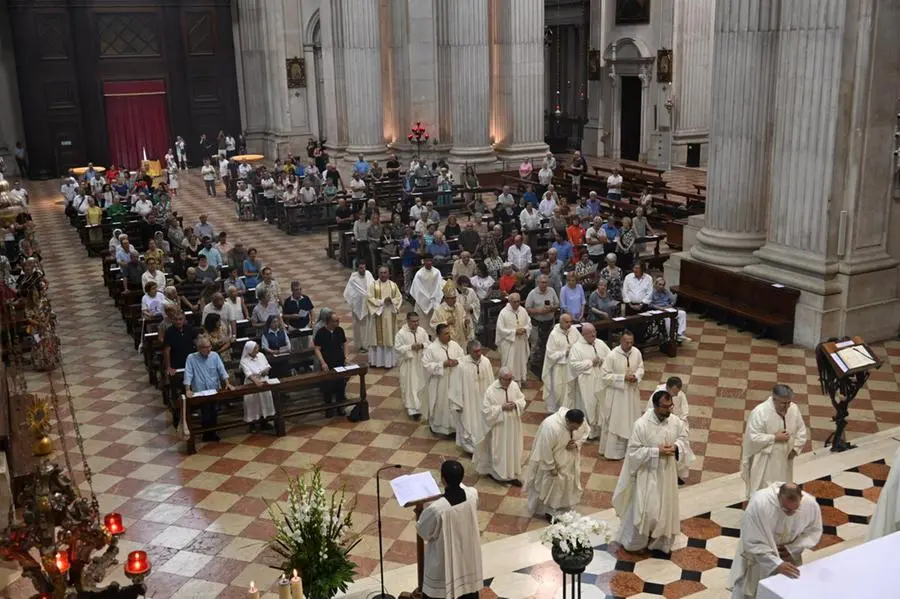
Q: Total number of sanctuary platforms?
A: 1